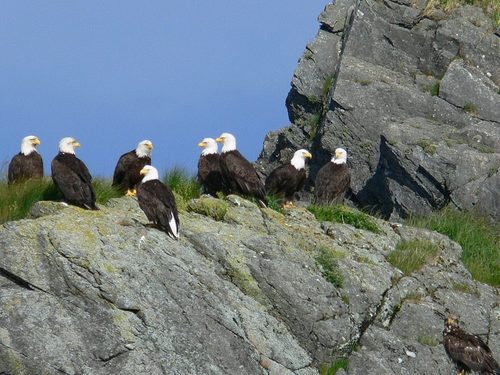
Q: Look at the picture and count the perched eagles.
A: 9